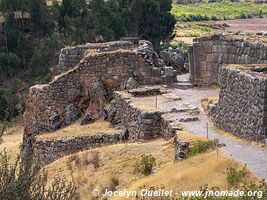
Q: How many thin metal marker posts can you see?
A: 3